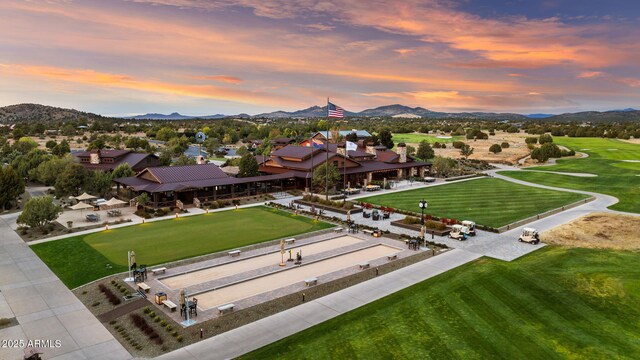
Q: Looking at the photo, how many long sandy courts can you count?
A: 2